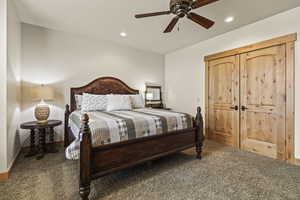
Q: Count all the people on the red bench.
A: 0